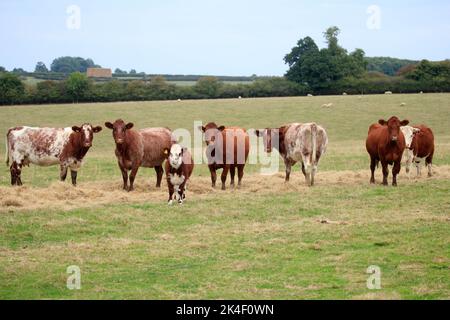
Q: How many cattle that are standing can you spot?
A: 7